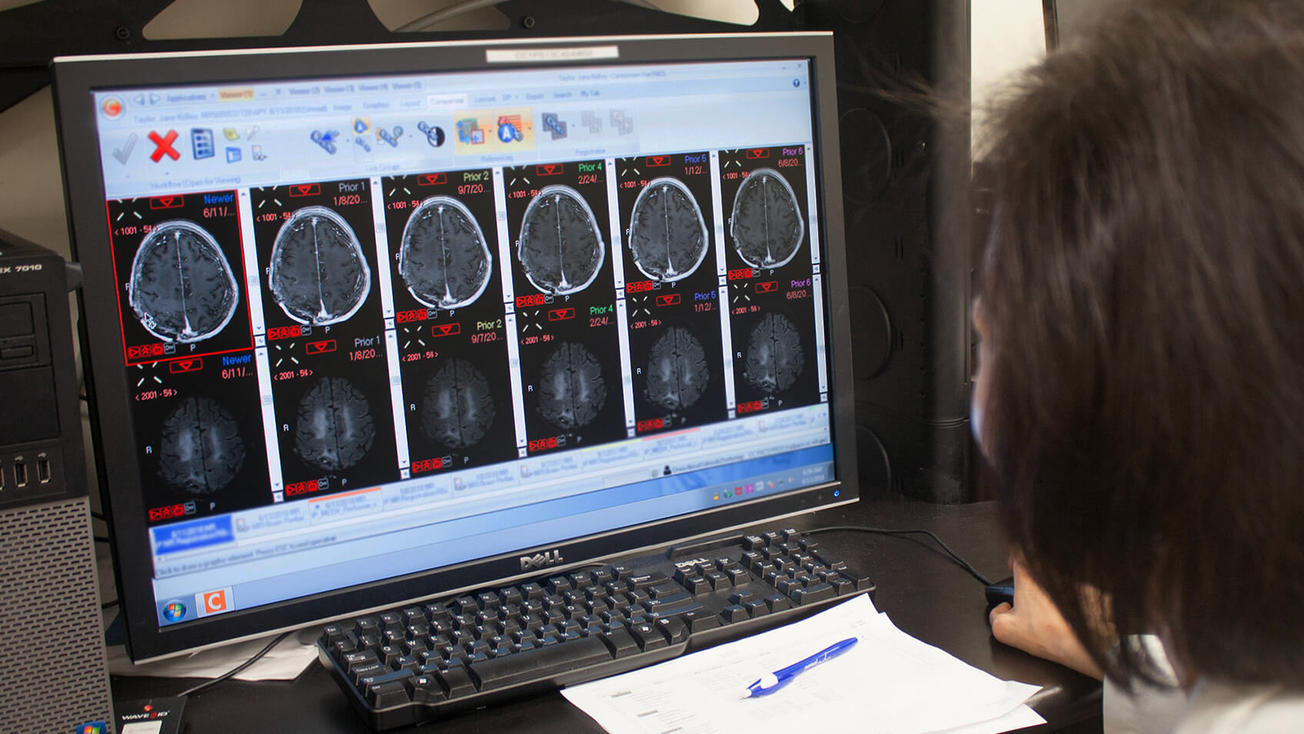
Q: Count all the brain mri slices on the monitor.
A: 12